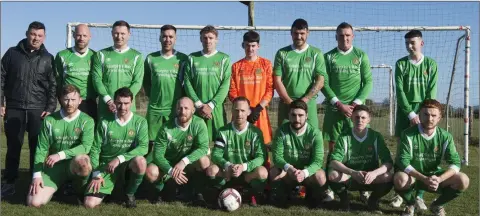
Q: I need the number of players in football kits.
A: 15